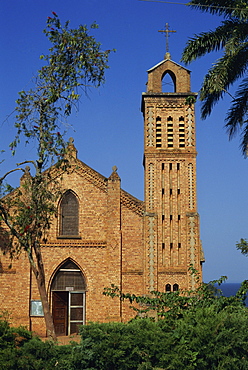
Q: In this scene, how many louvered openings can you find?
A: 3